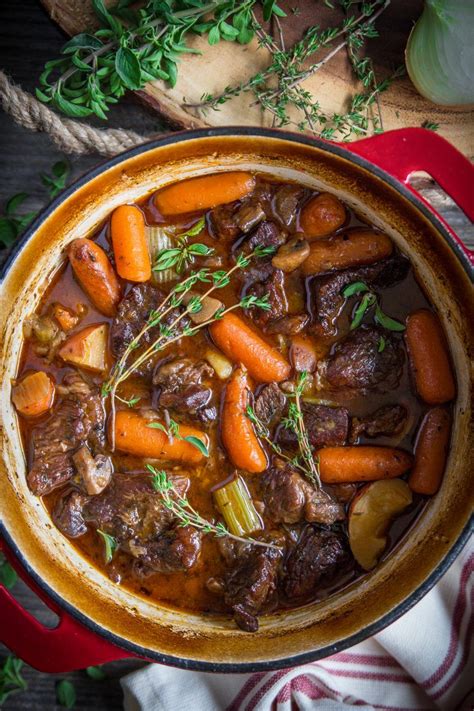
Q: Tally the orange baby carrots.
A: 11